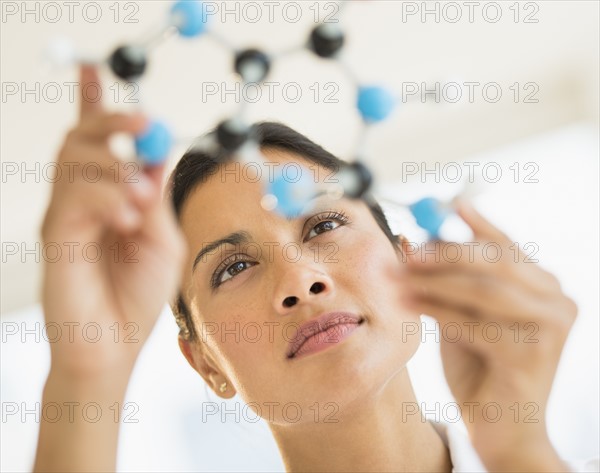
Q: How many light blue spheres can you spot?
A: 5